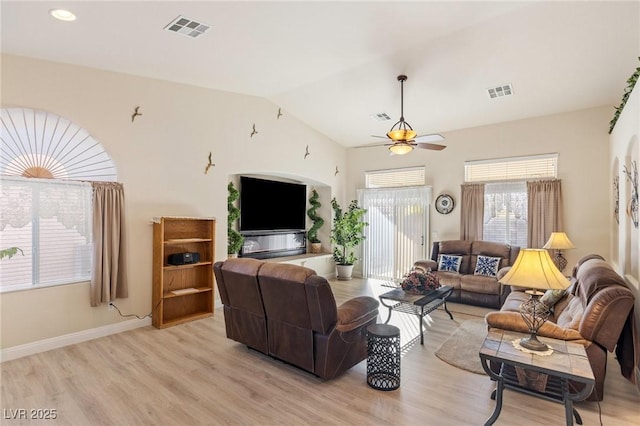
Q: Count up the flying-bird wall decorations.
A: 6